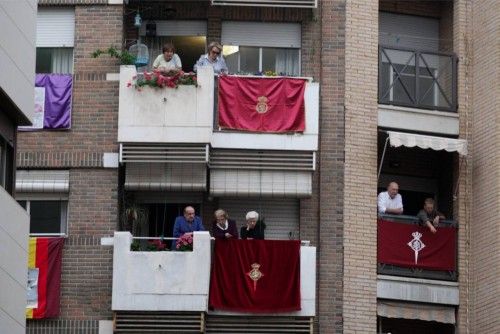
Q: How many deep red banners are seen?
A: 3